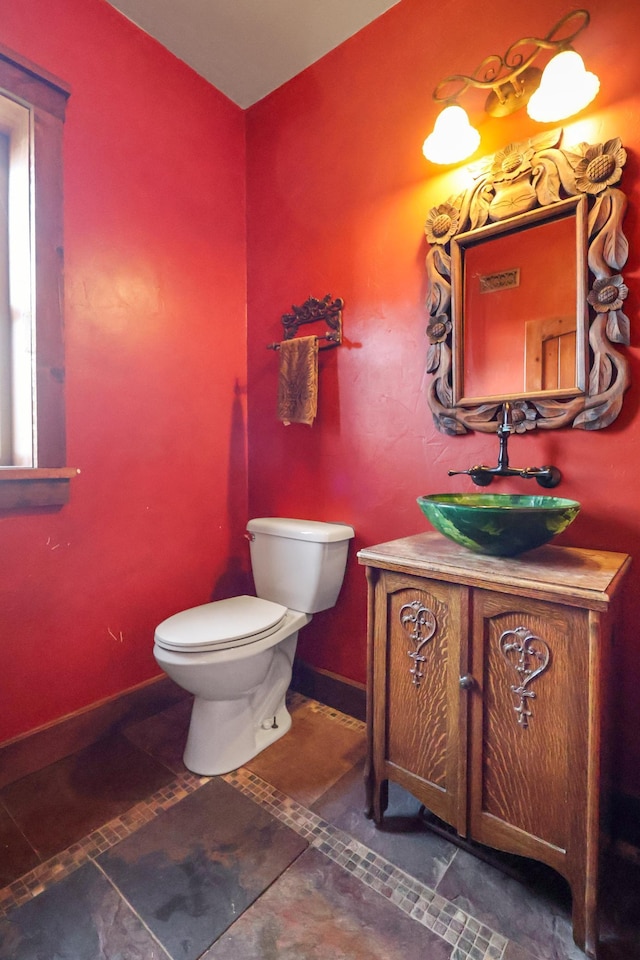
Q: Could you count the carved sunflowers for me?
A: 6